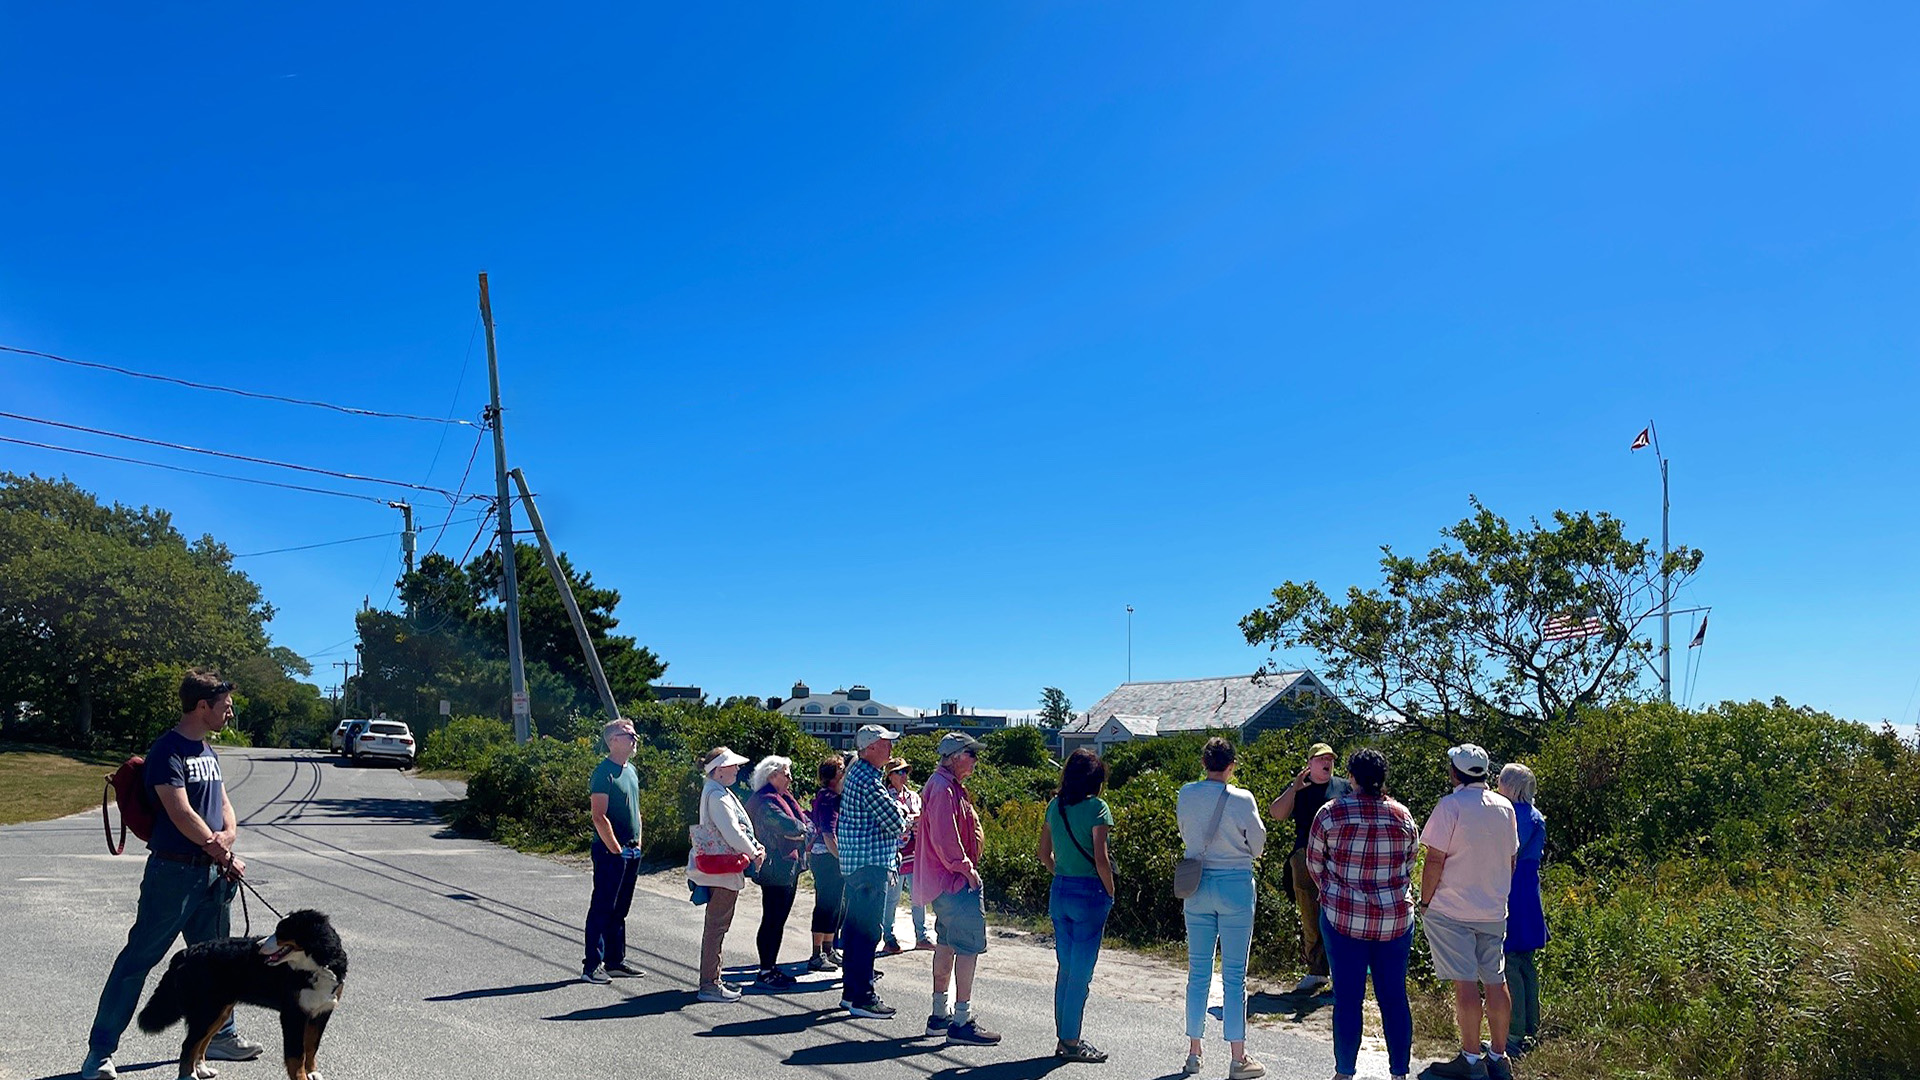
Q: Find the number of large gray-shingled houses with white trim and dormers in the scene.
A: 1